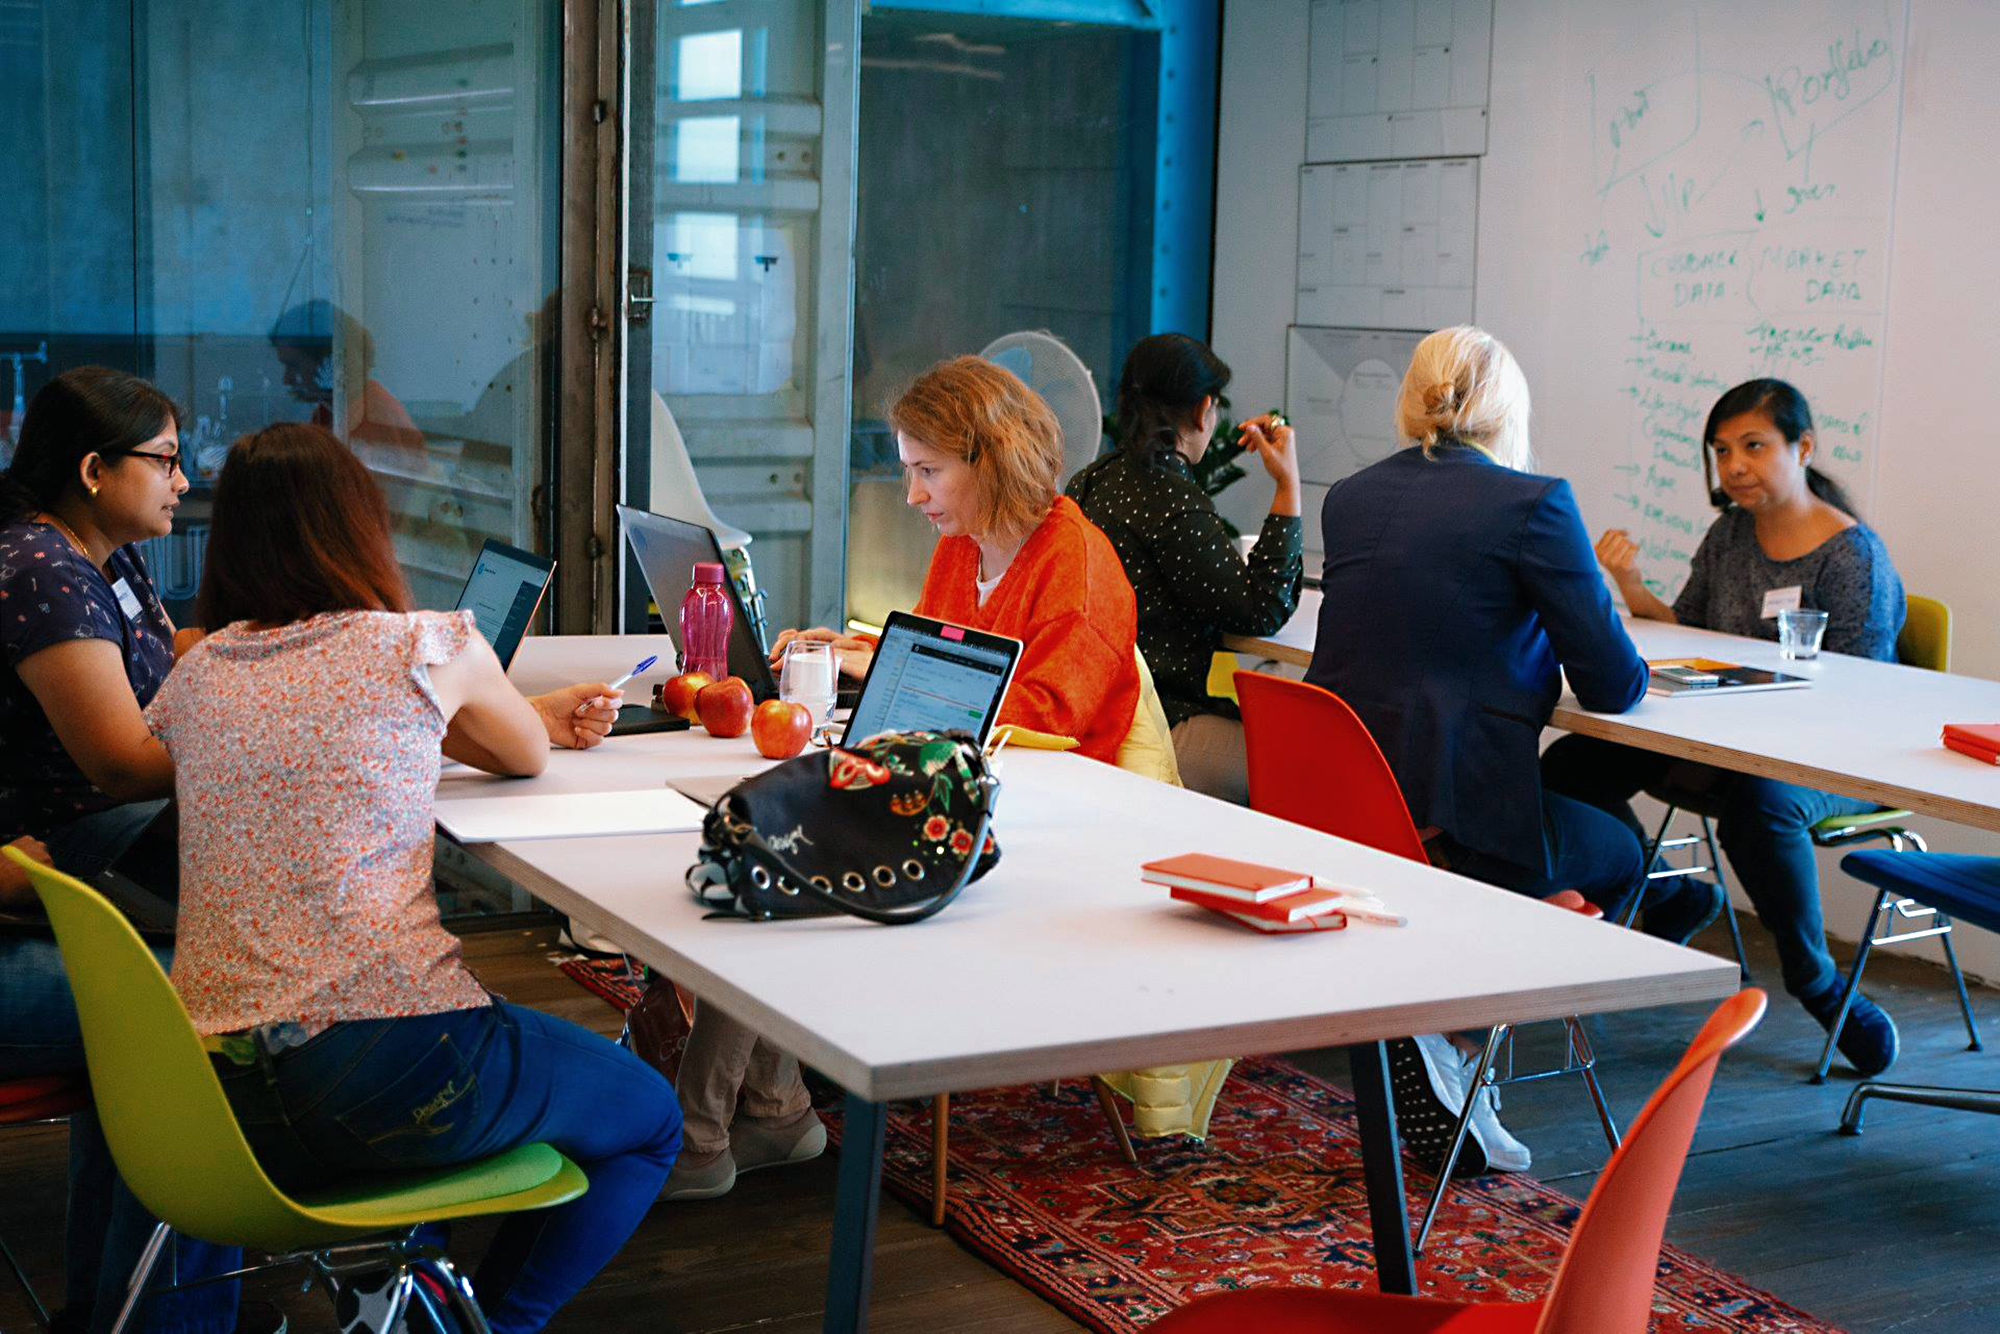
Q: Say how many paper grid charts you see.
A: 3